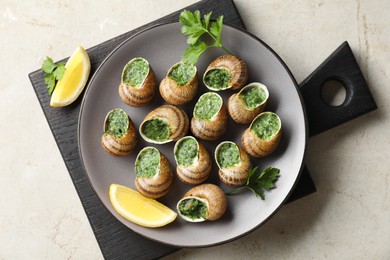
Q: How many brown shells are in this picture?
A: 12